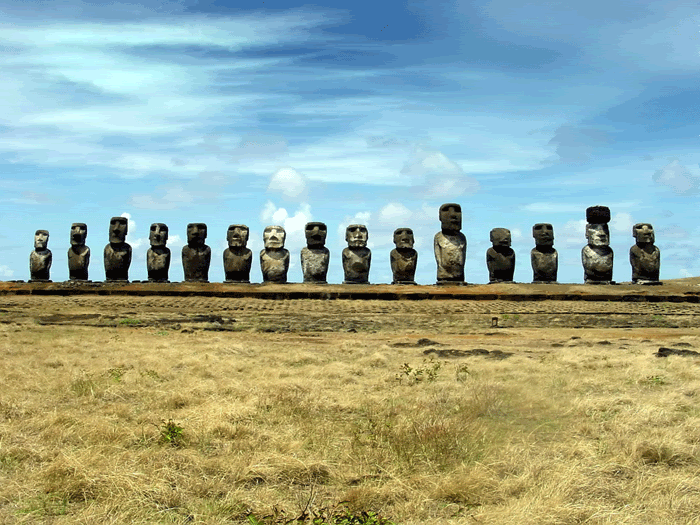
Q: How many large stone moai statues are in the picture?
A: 15